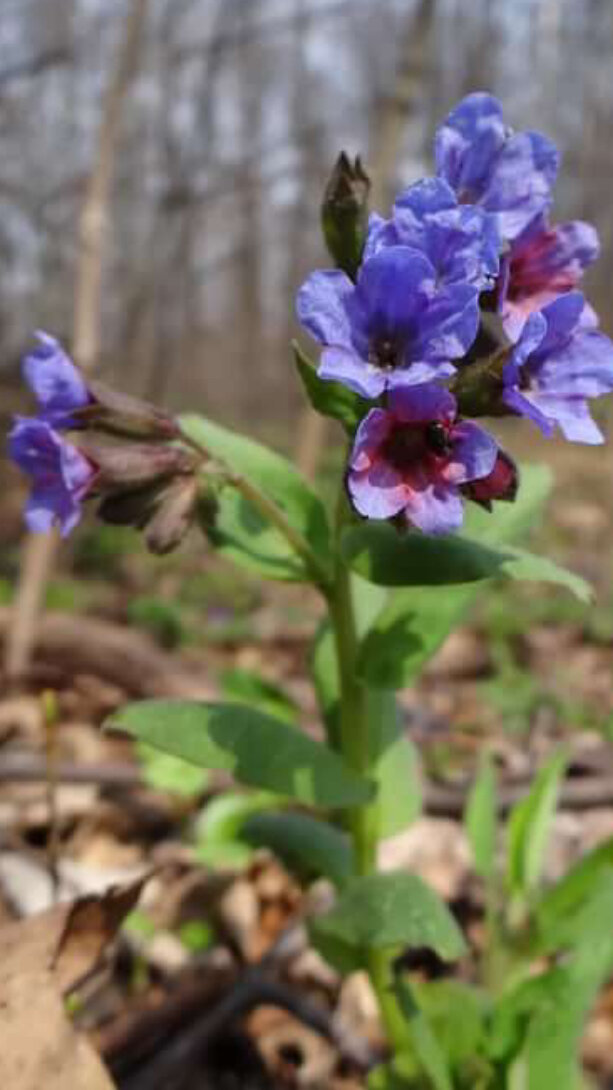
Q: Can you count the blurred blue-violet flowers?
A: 2